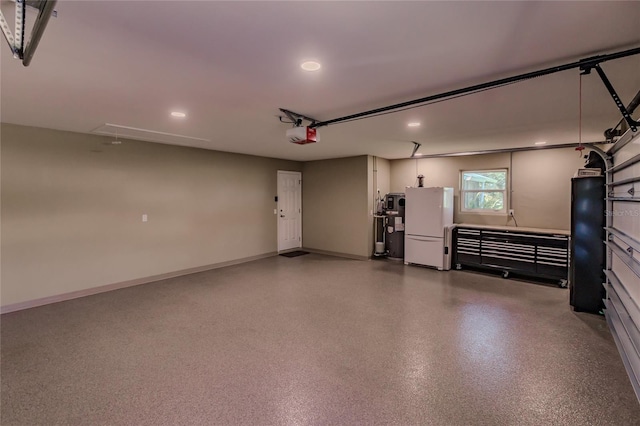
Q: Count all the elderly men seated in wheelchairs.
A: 0